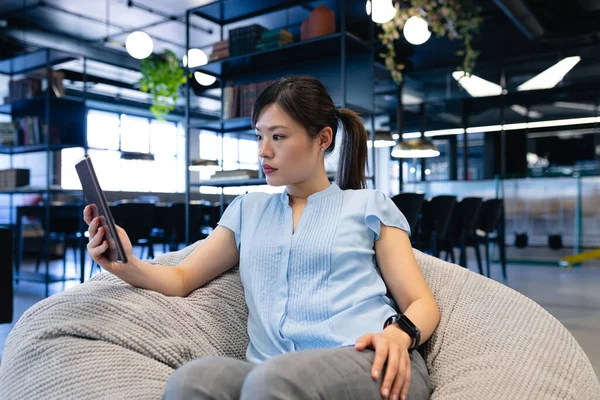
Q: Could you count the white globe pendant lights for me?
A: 5